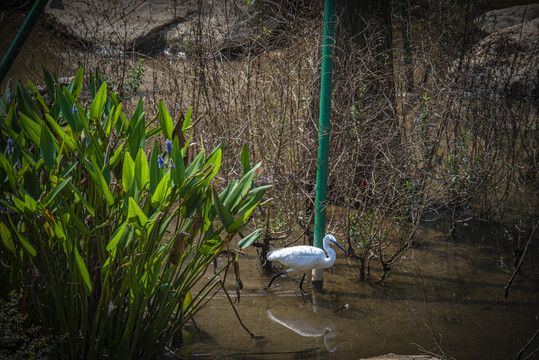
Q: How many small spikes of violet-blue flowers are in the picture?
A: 6